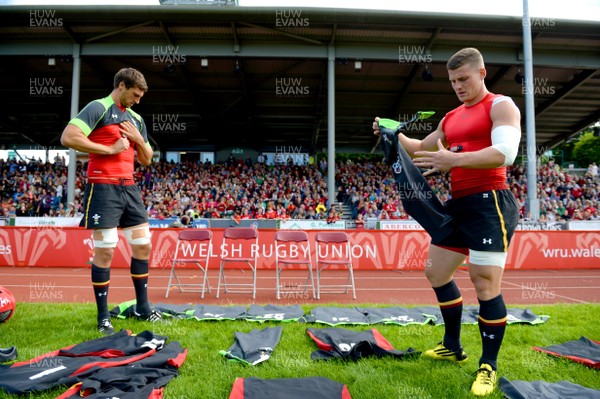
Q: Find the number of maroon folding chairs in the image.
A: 4